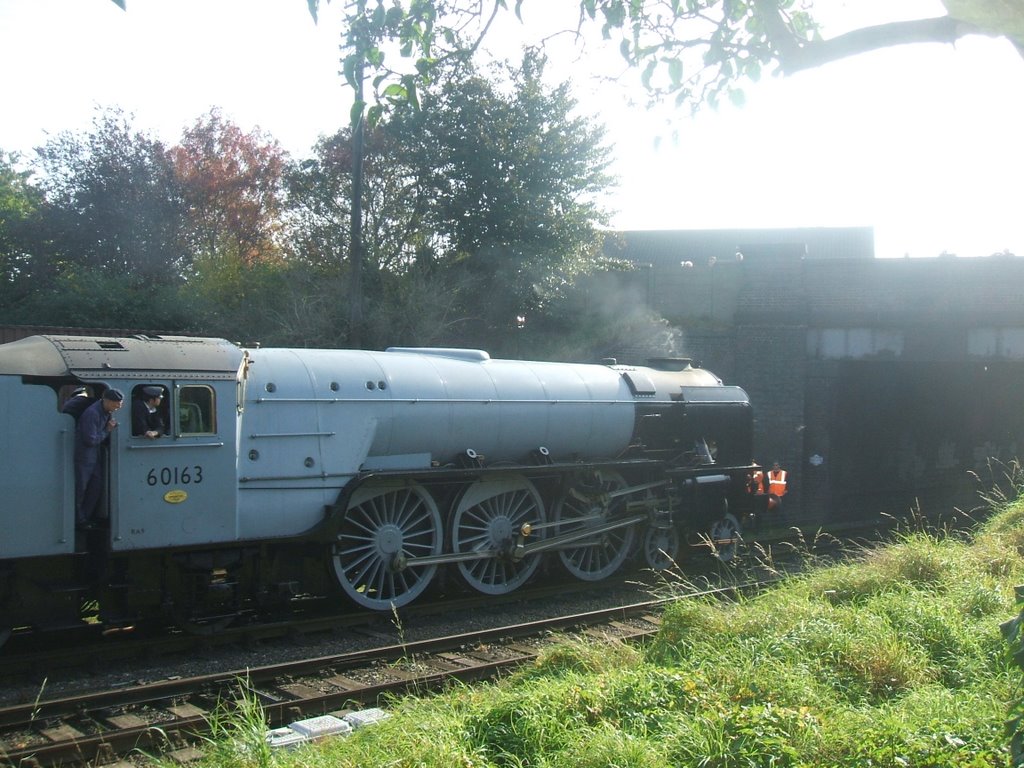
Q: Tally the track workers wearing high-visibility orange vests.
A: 2